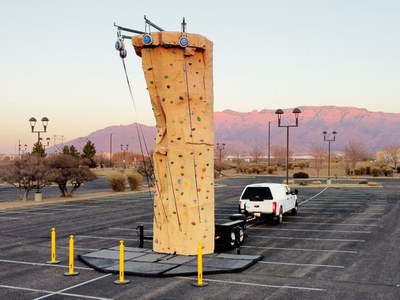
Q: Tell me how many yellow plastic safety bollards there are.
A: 4